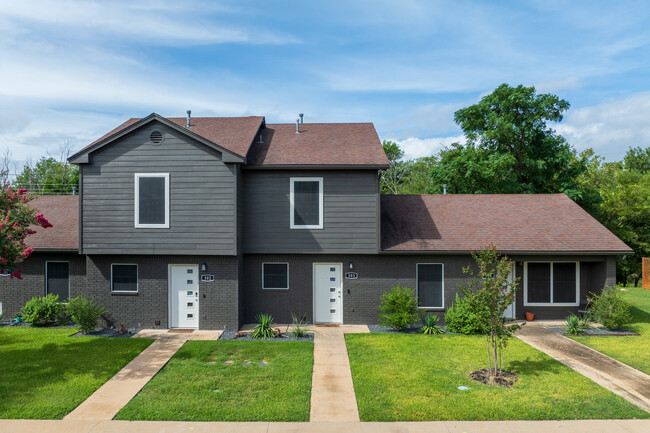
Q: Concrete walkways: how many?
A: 3